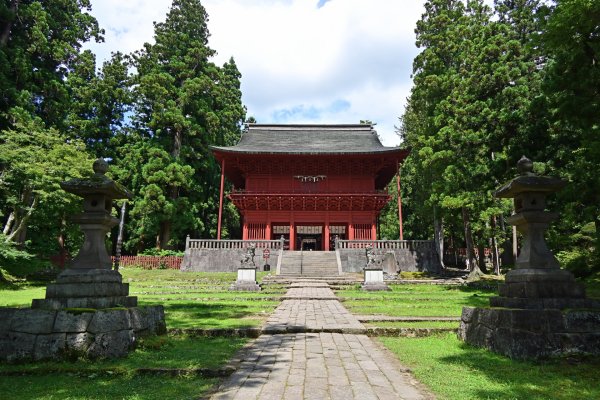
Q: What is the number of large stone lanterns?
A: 2